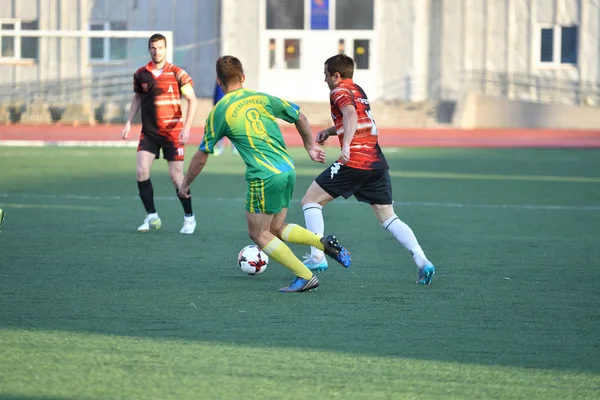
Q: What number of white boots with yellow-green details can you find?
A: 2